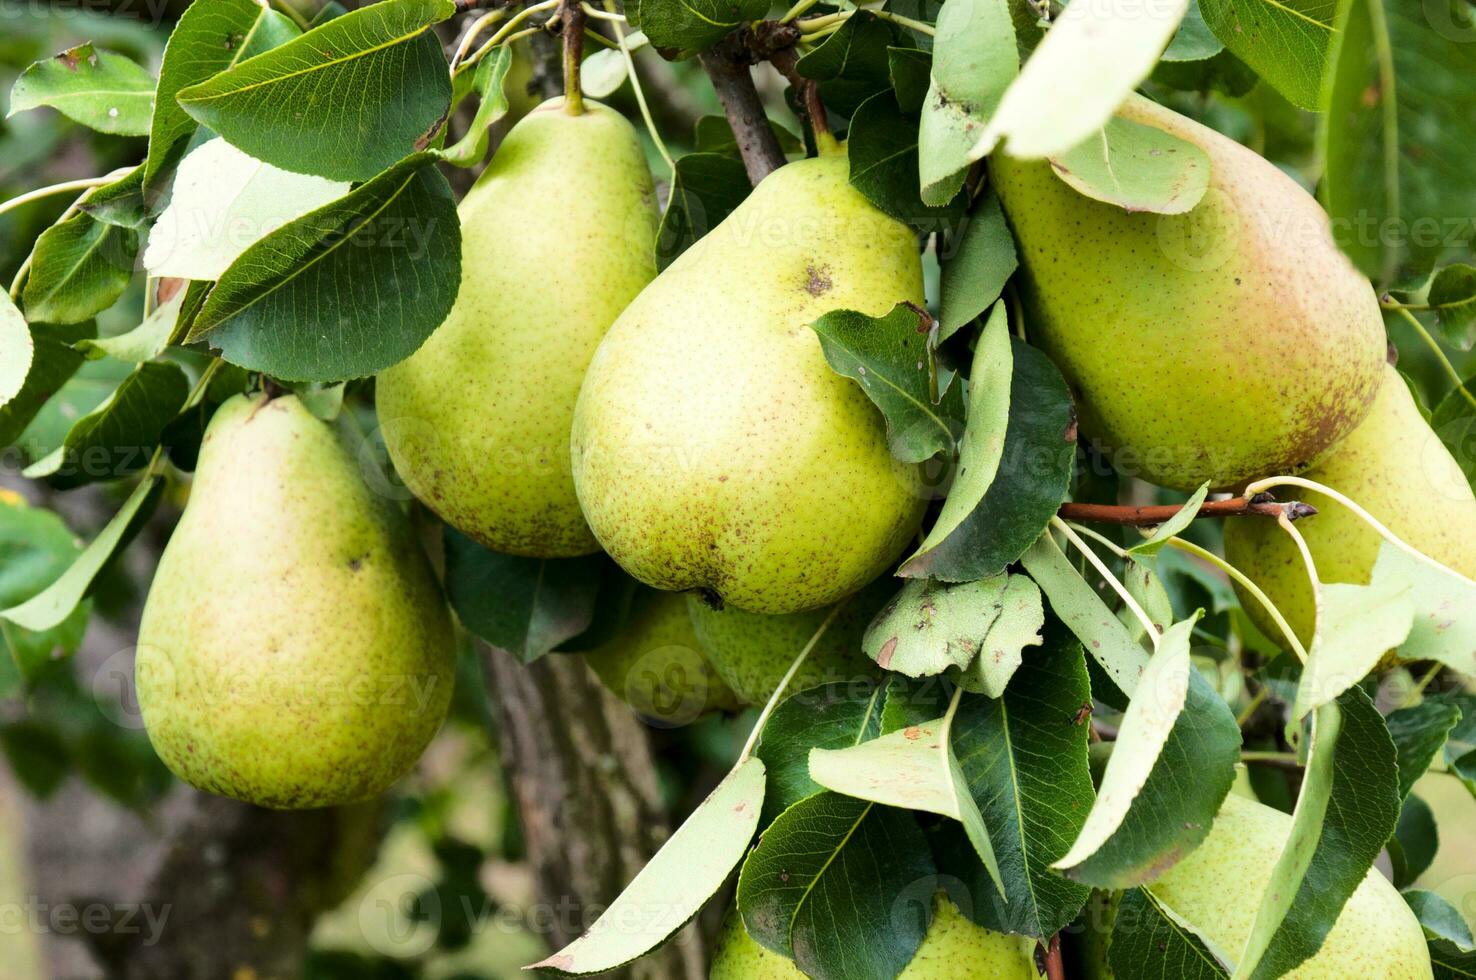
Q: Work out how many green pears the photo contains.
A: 9